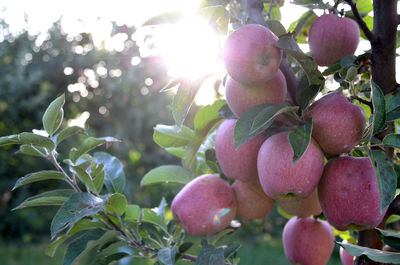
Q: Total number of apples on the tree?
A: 12